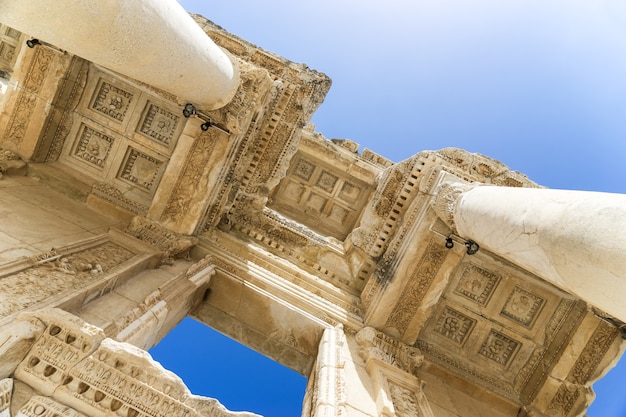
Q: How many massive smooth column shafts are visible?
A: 2